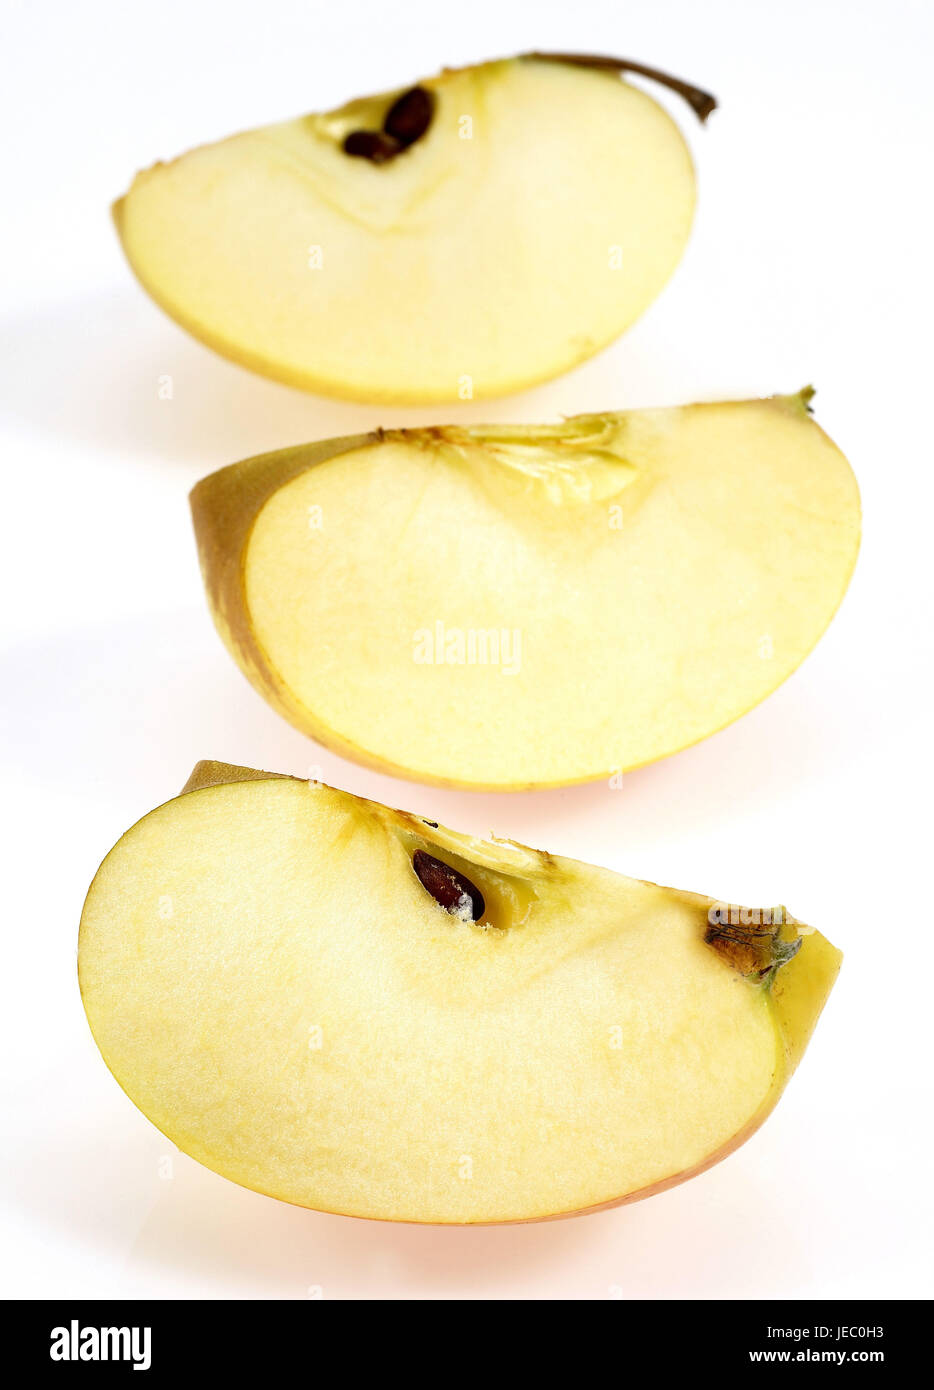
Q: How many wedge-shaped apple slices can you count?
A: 3